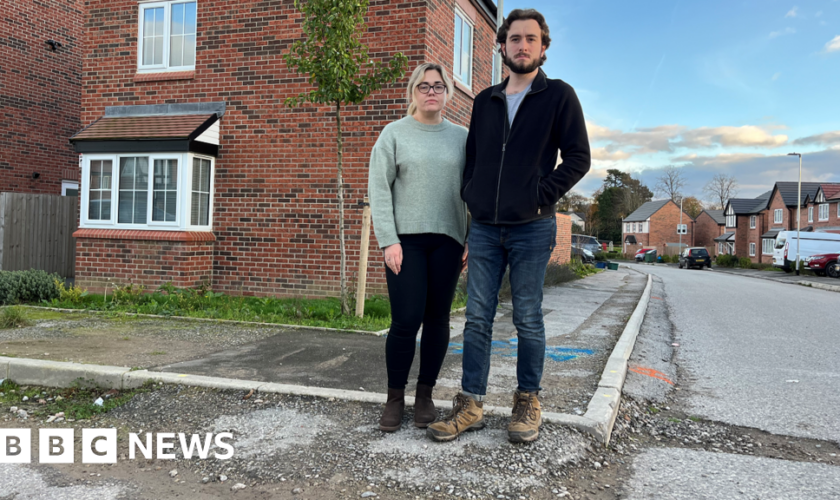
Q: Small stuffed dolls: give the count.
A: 0